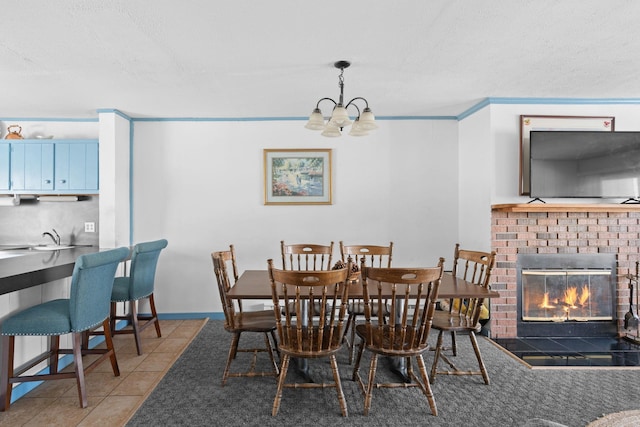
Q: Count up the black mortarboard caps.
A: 0